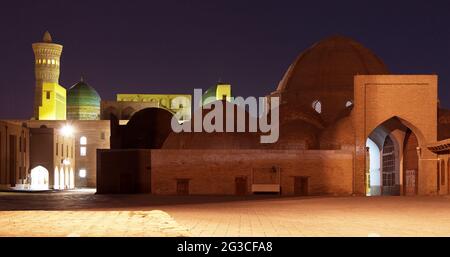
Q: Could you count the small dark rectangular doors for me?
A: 3